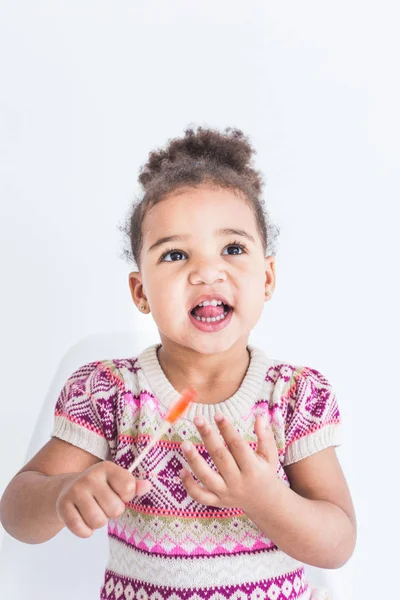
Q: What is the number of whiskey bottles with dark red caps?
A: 0